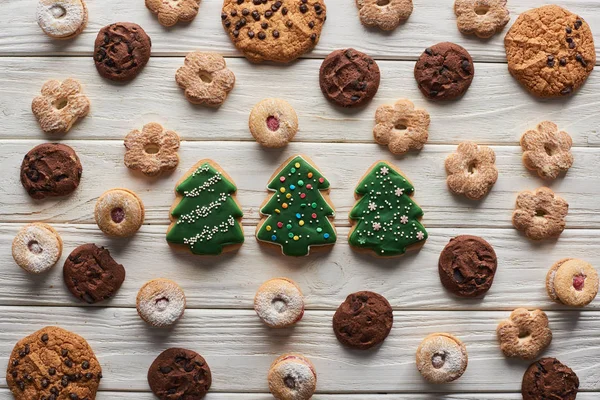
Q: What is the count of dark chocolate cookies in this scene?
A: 9